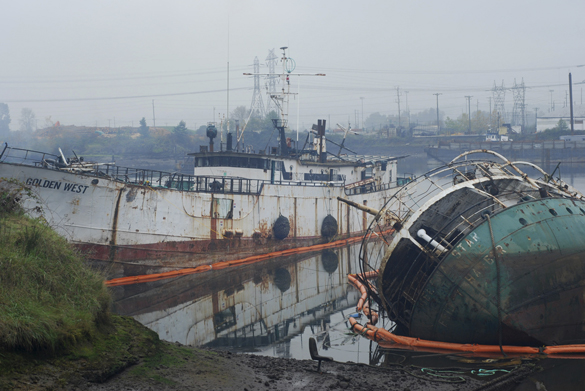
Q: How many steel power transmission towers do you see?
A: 4